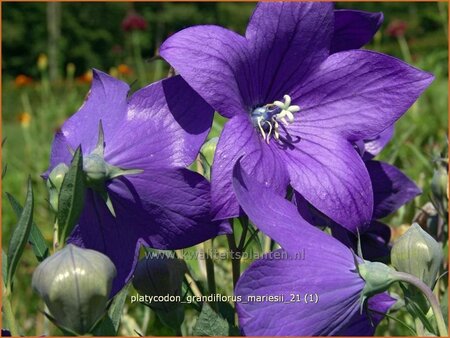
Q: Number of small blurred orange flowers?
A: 4